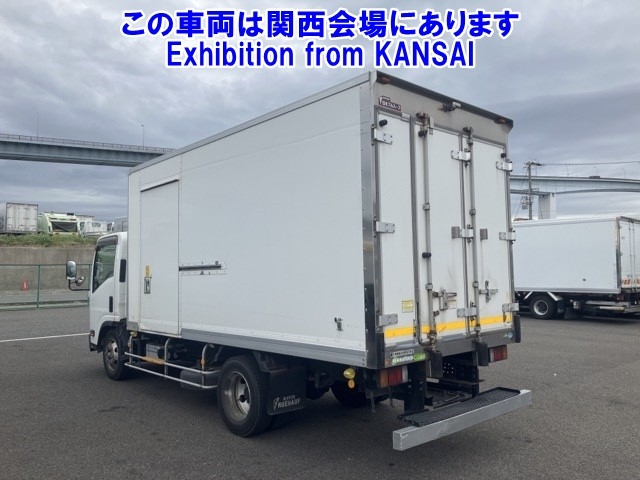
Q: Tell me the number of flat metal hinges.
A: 9